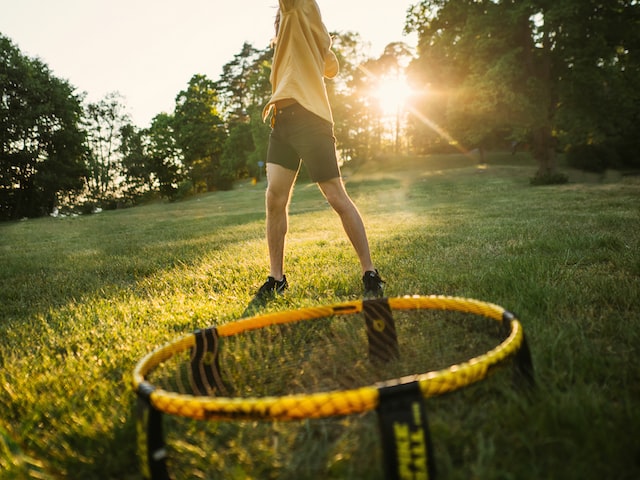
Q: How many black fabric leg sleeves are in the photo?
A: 5